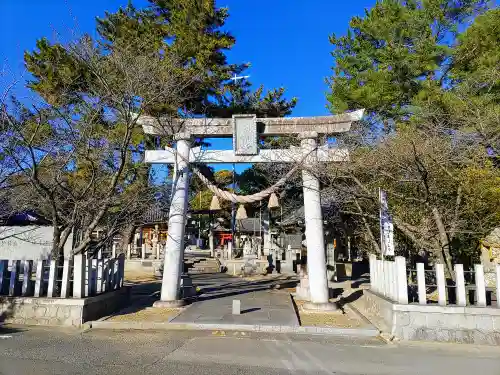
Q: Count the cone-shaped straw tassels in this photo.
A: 3